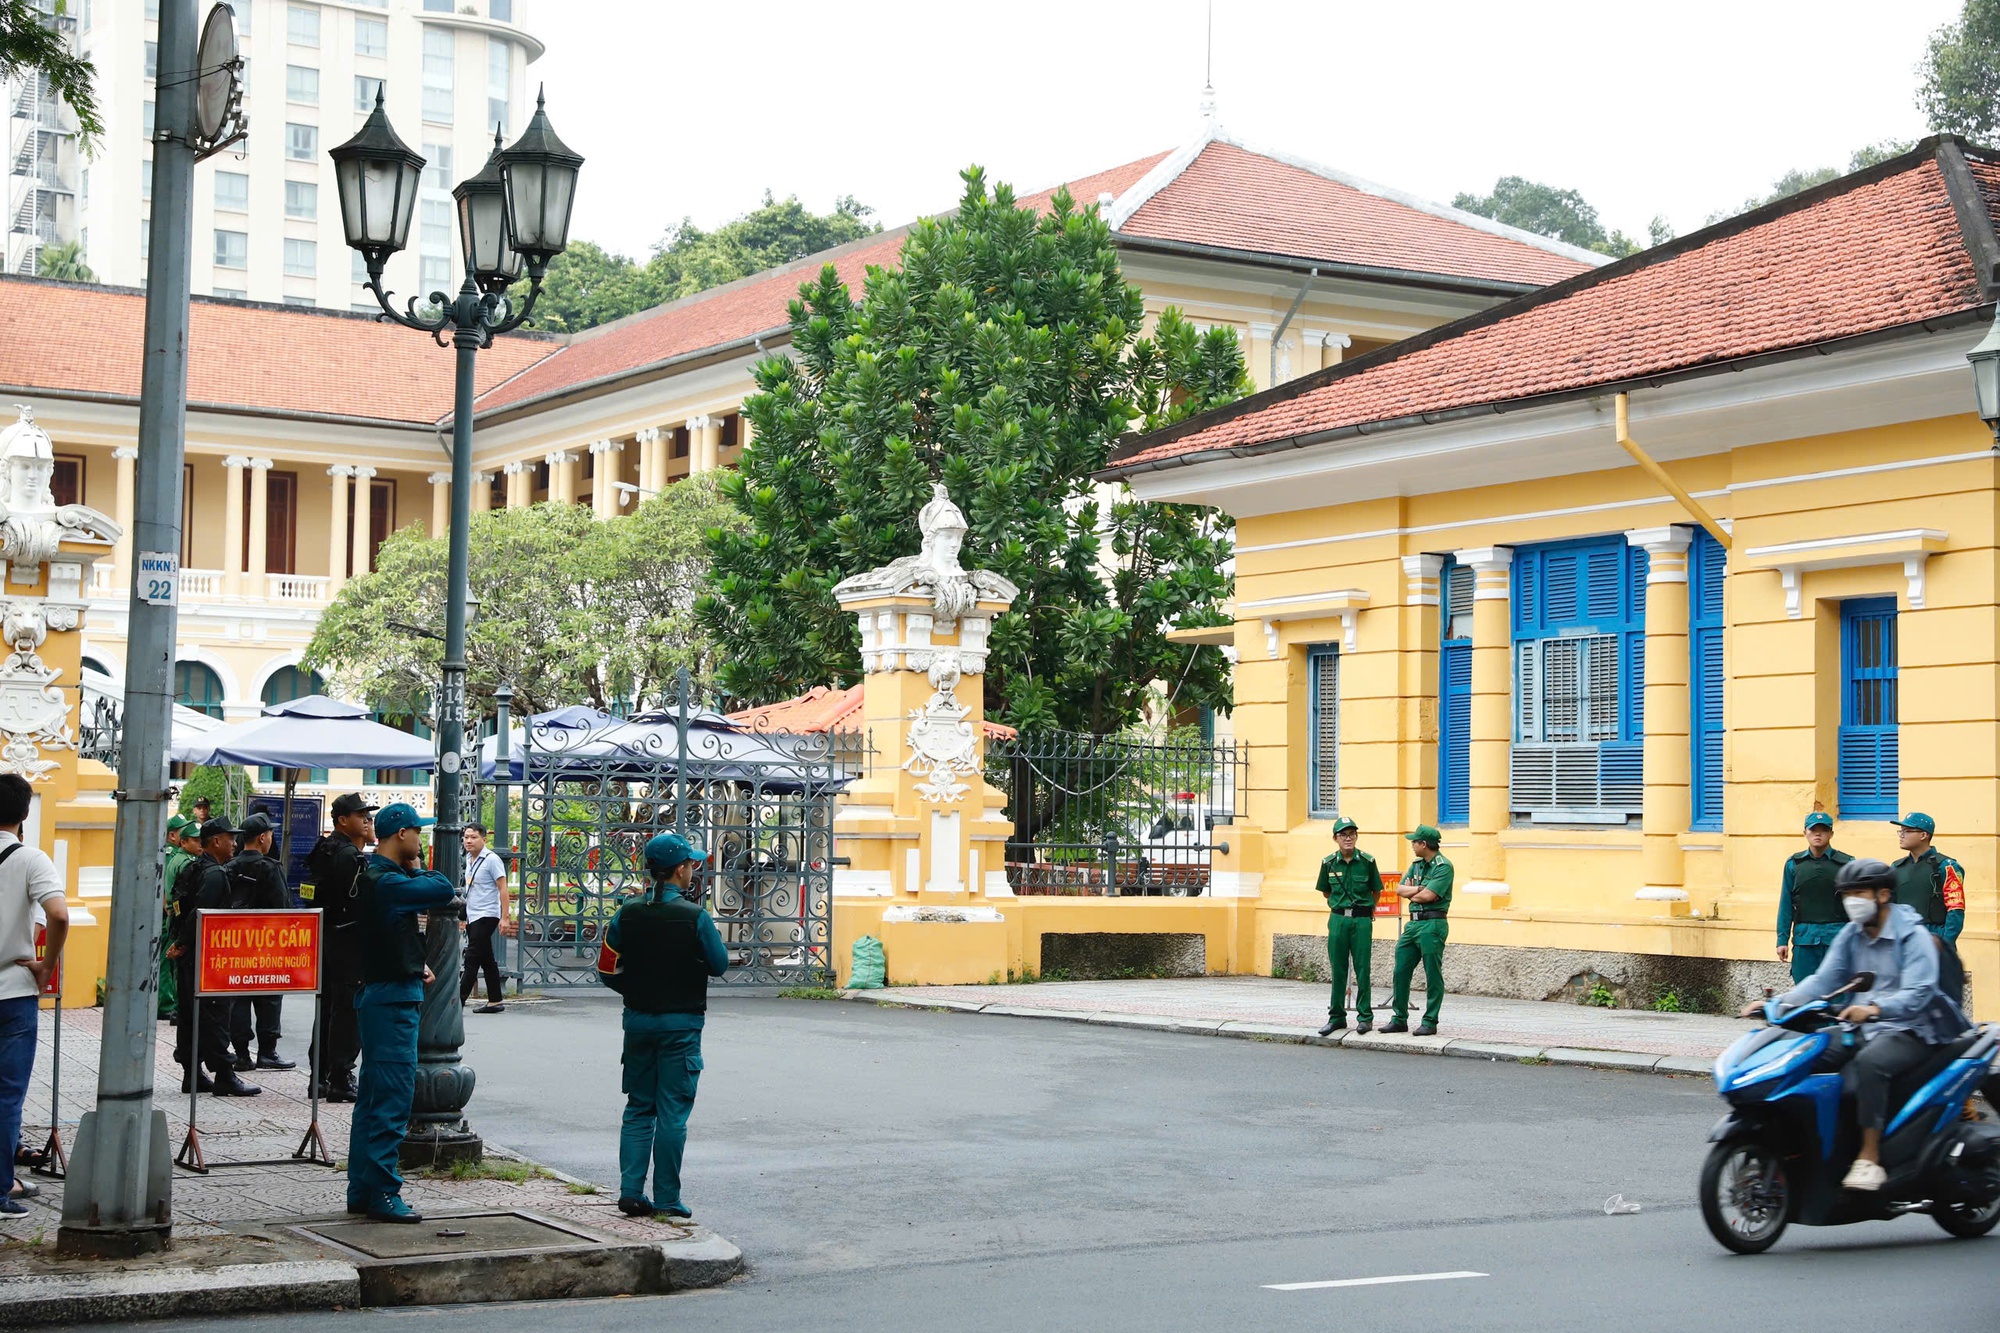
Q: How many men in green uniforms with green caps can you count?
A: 4